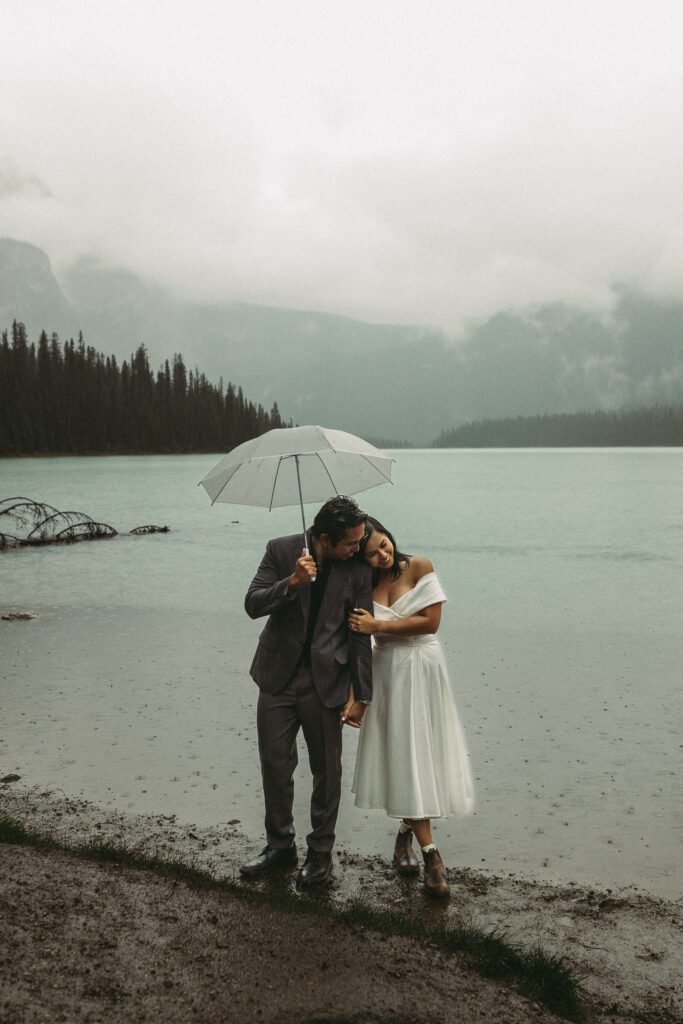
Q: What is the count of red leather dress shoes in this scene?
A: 0